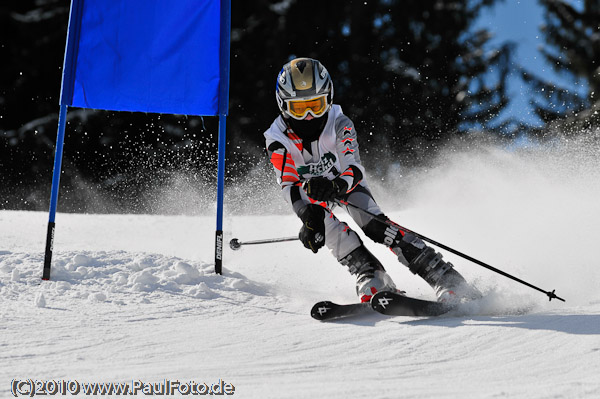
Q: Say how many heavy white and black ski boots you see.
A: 2